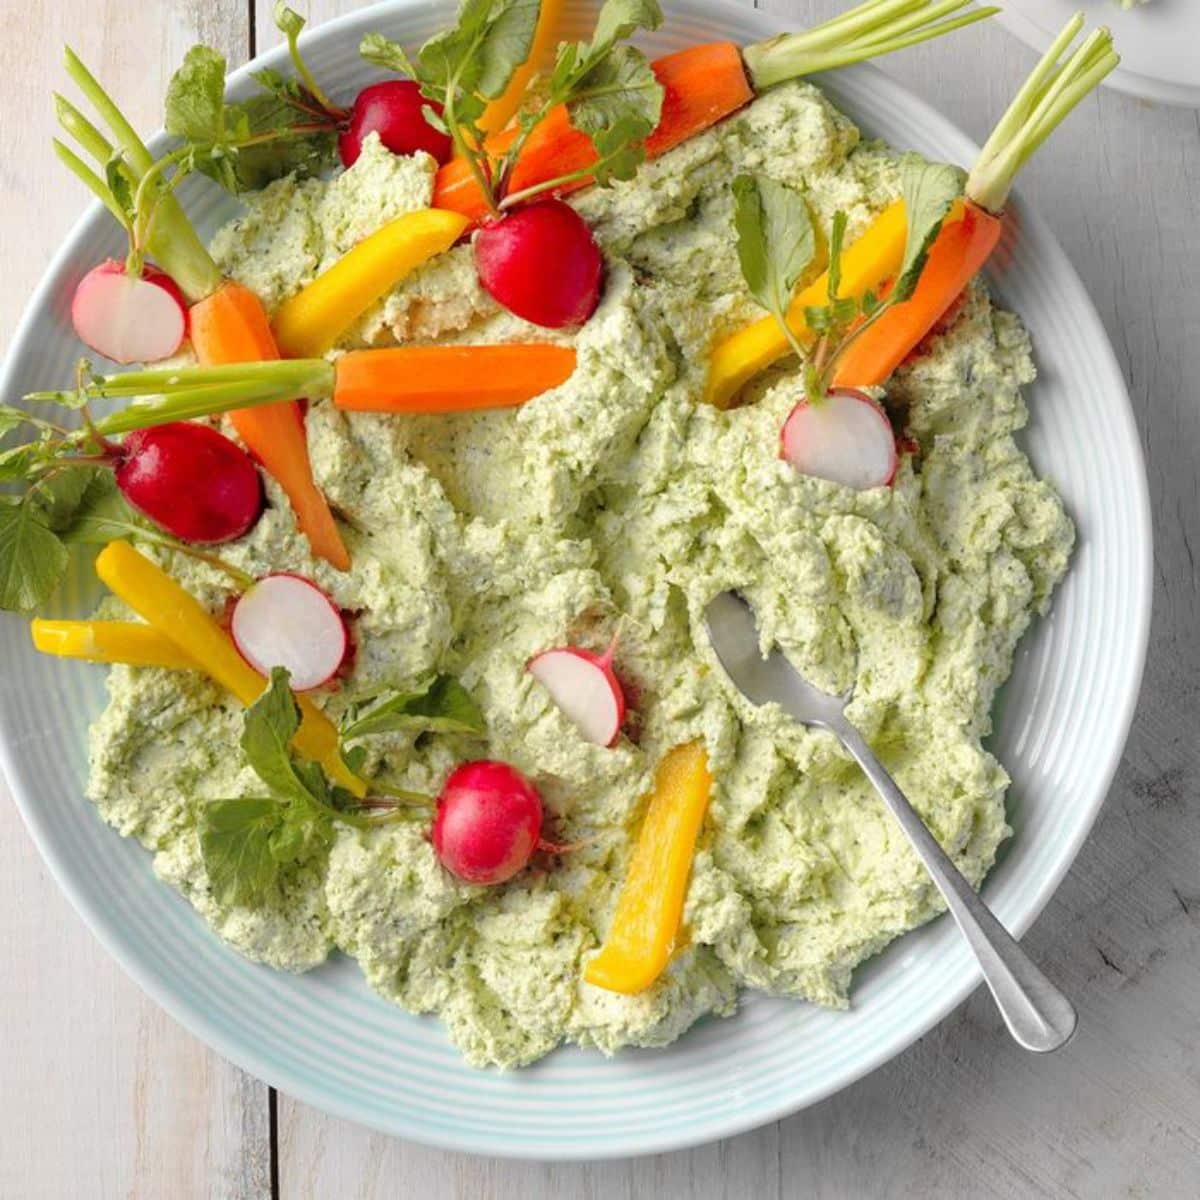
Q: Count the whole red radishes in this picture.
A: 4